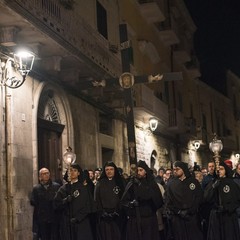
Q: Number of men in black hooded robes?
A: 5